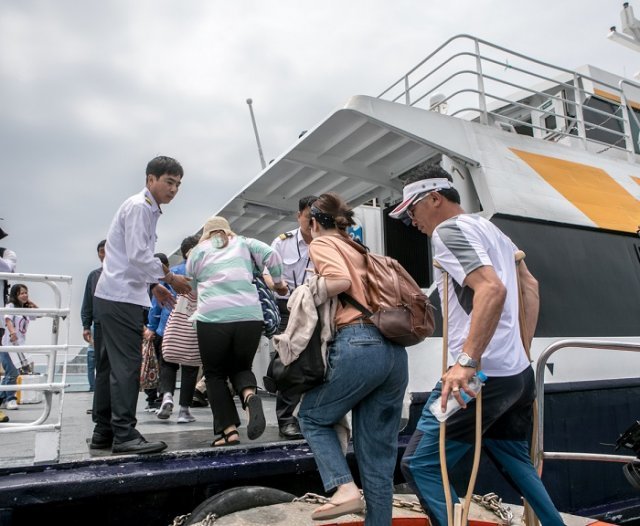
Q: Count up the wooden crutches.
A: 2